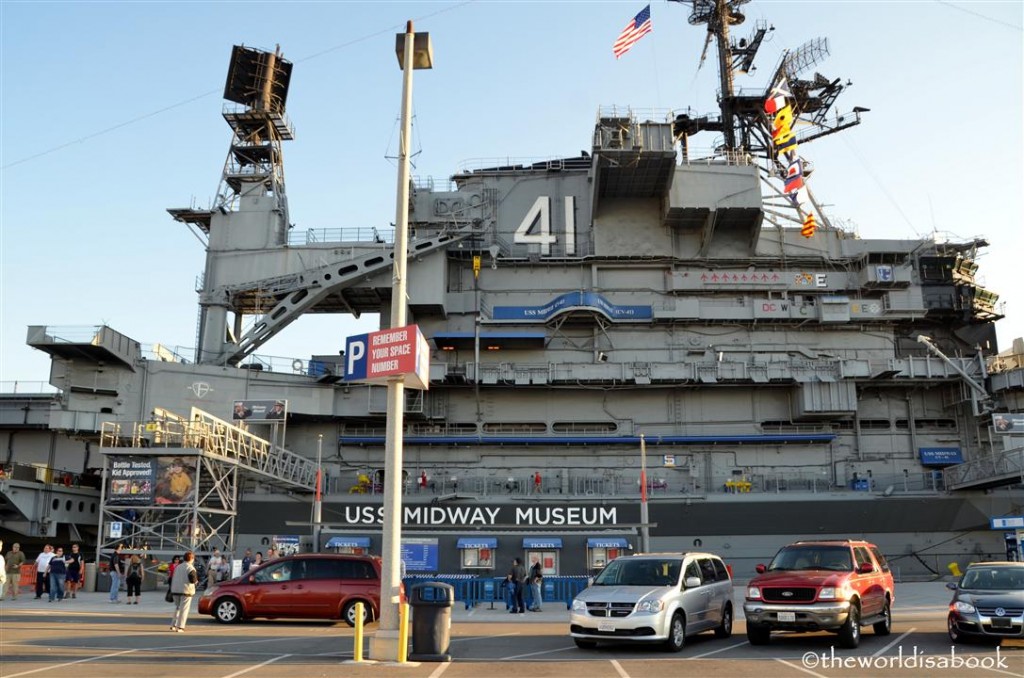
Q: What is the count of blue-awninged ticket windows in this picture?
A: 4